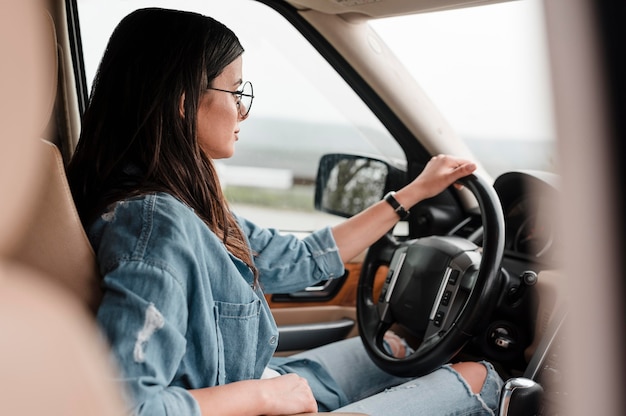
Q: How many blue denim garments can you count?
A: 2